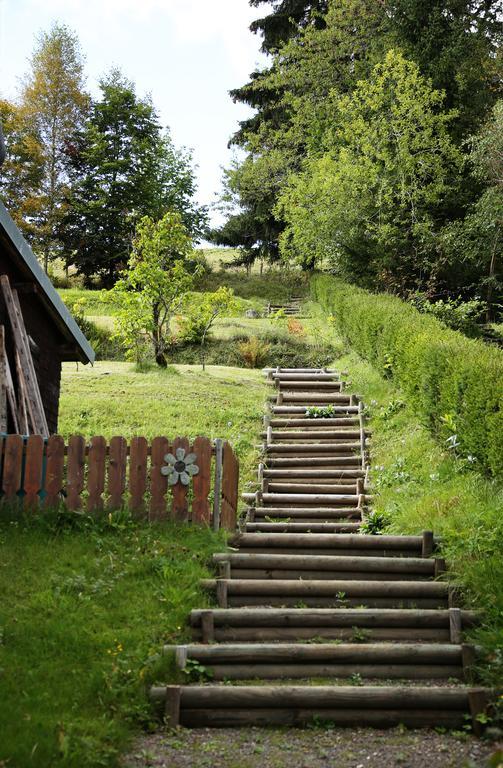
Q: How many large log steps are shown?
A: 6